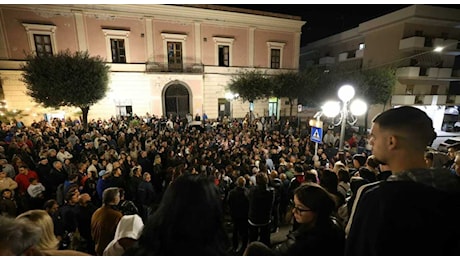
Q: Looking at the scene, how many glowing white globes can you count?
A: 3